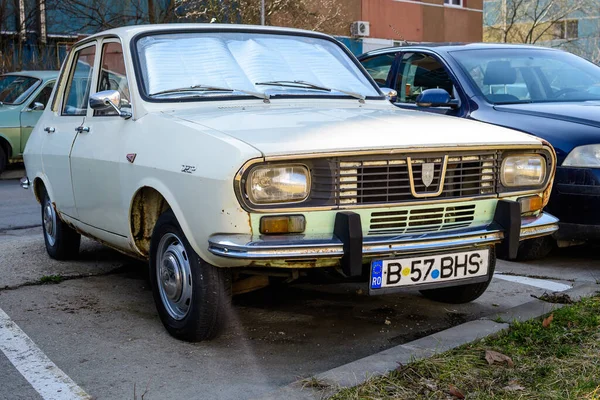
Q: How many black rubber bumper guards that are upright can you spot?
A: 2